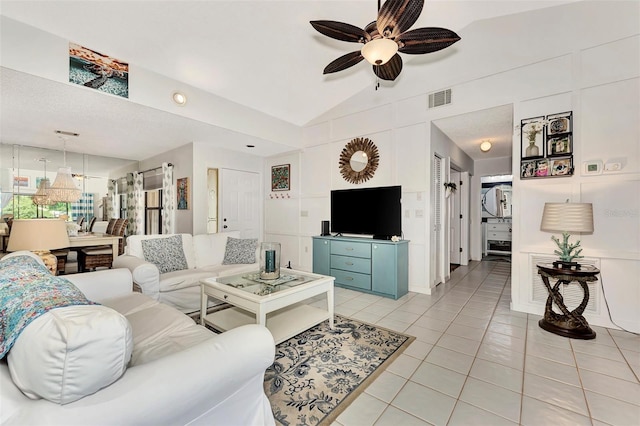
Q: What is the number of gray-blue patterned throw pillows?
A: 2